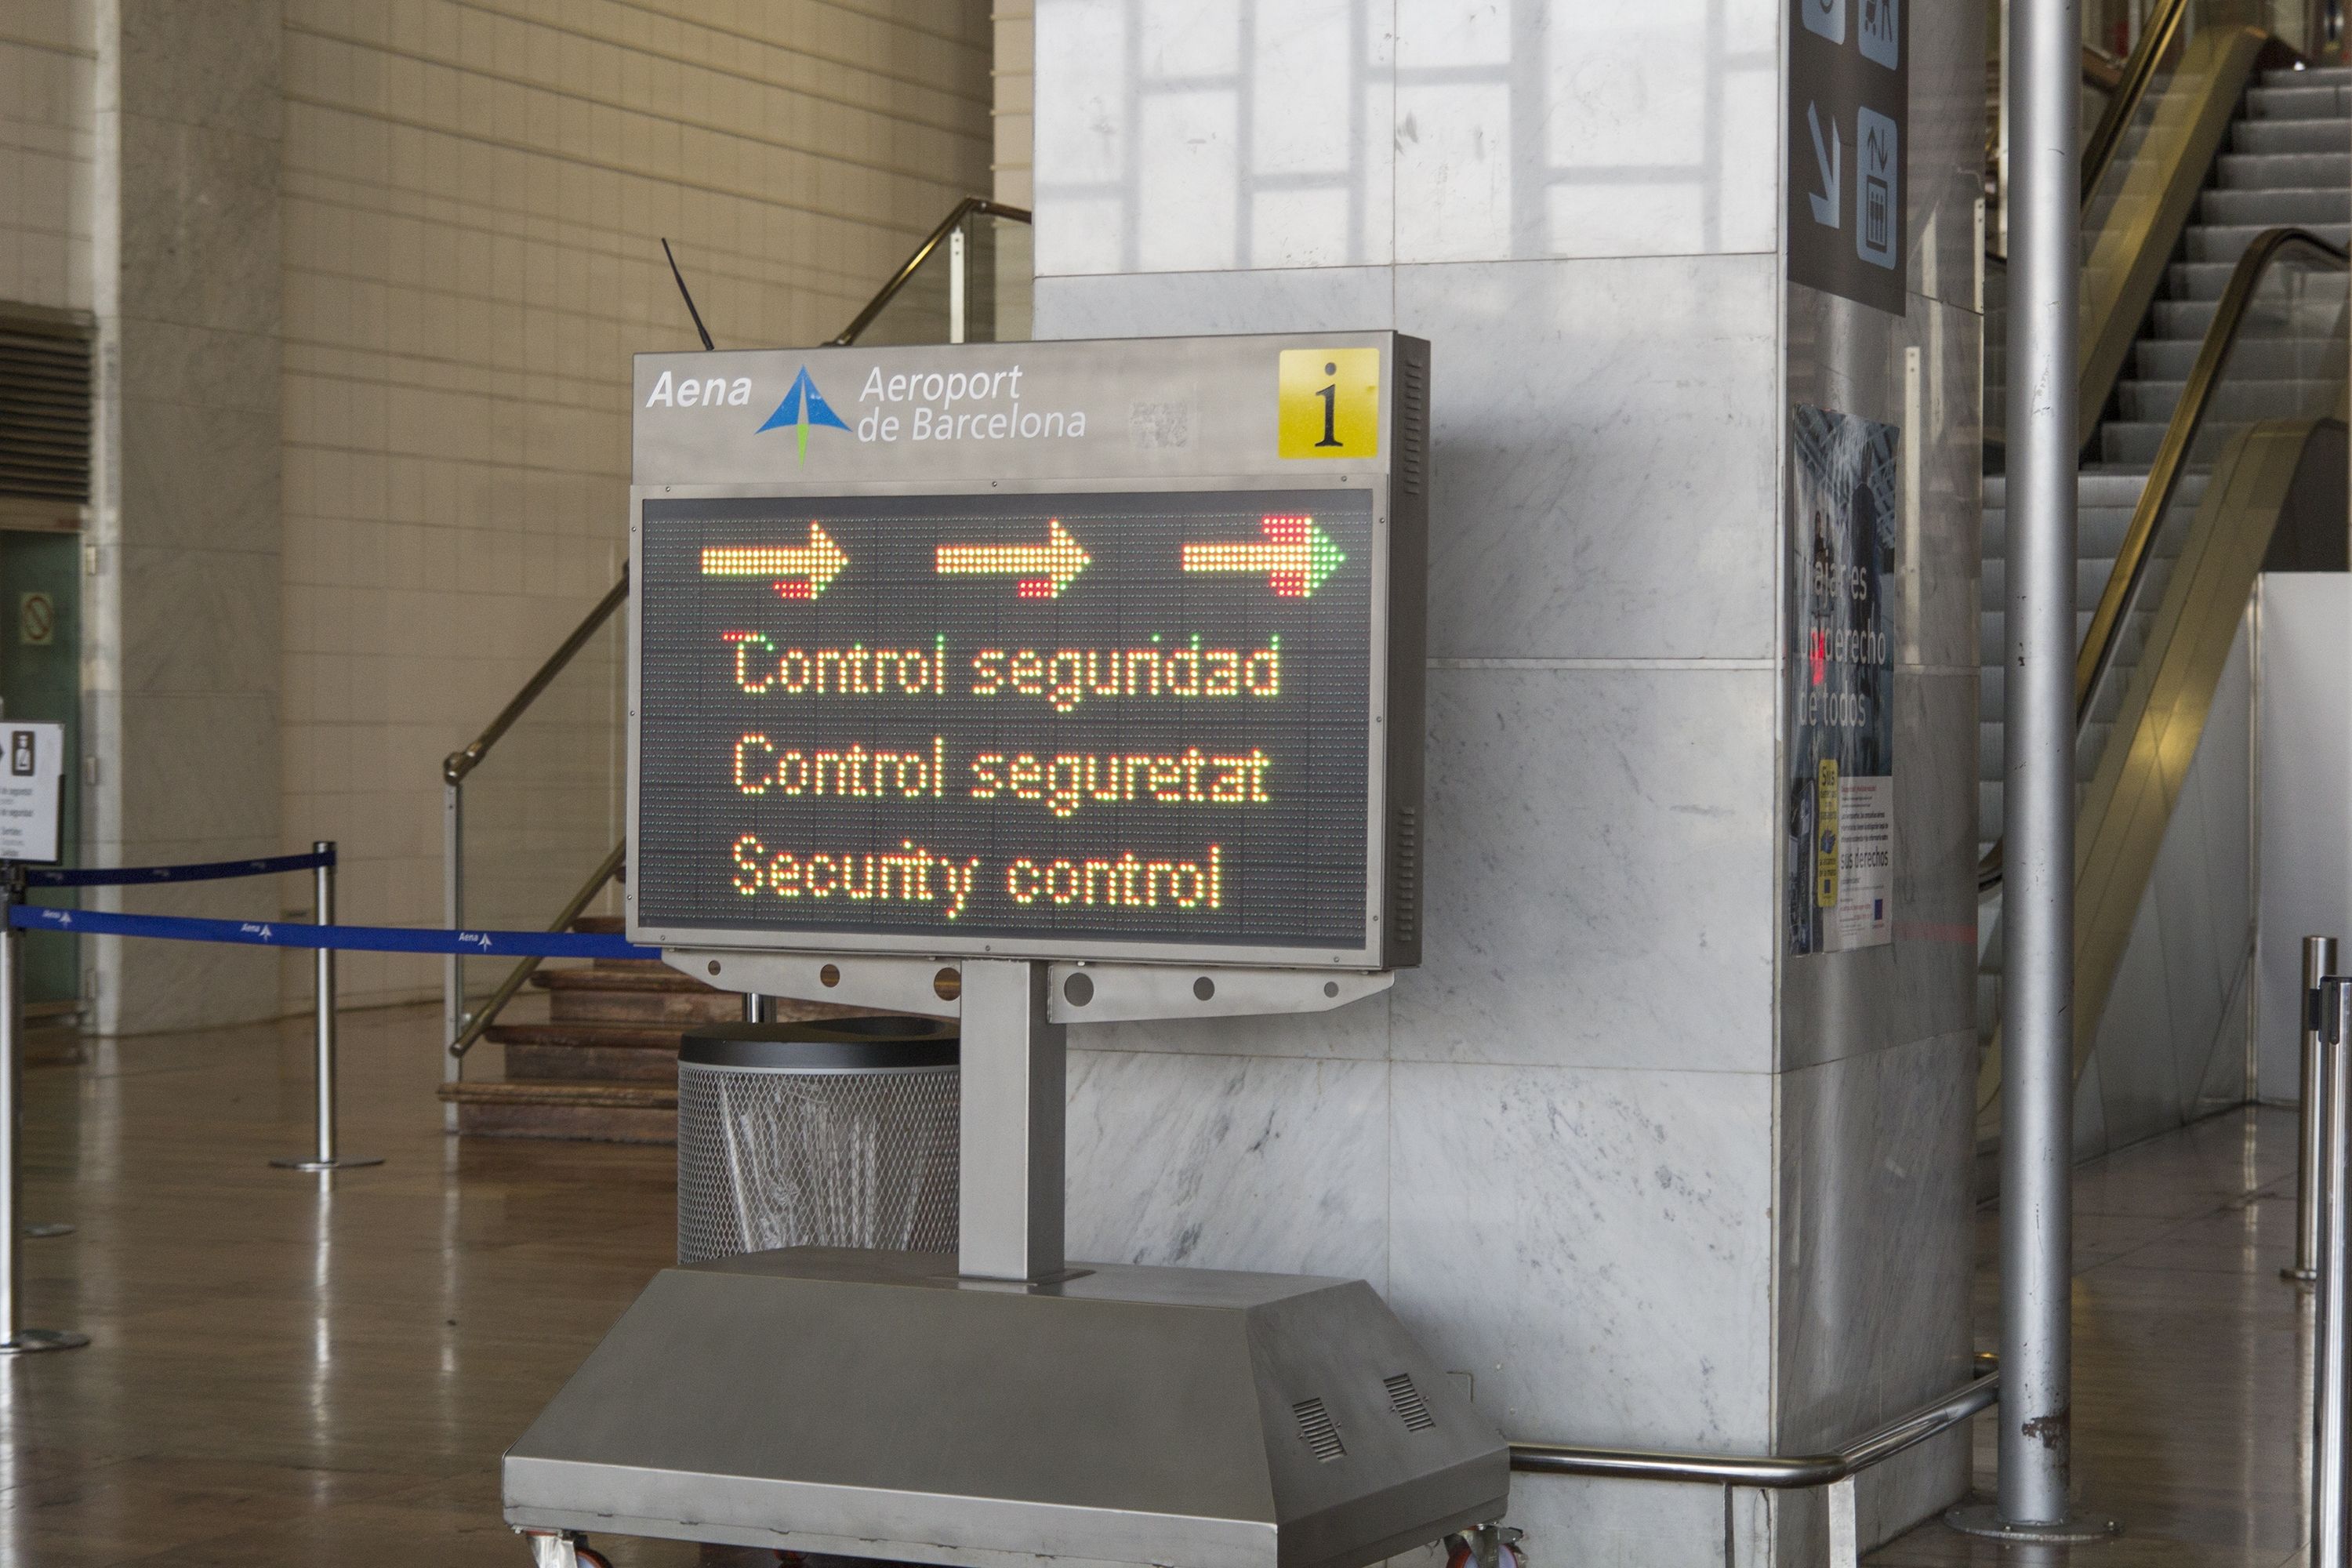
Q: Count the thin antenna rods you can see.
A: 1